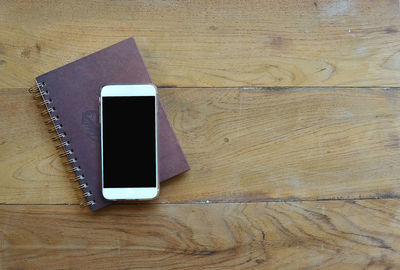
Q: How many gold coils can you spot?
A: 15